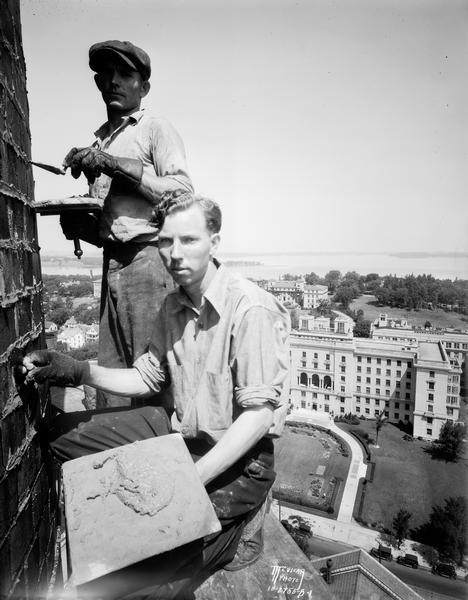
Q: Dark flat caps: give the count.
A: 1